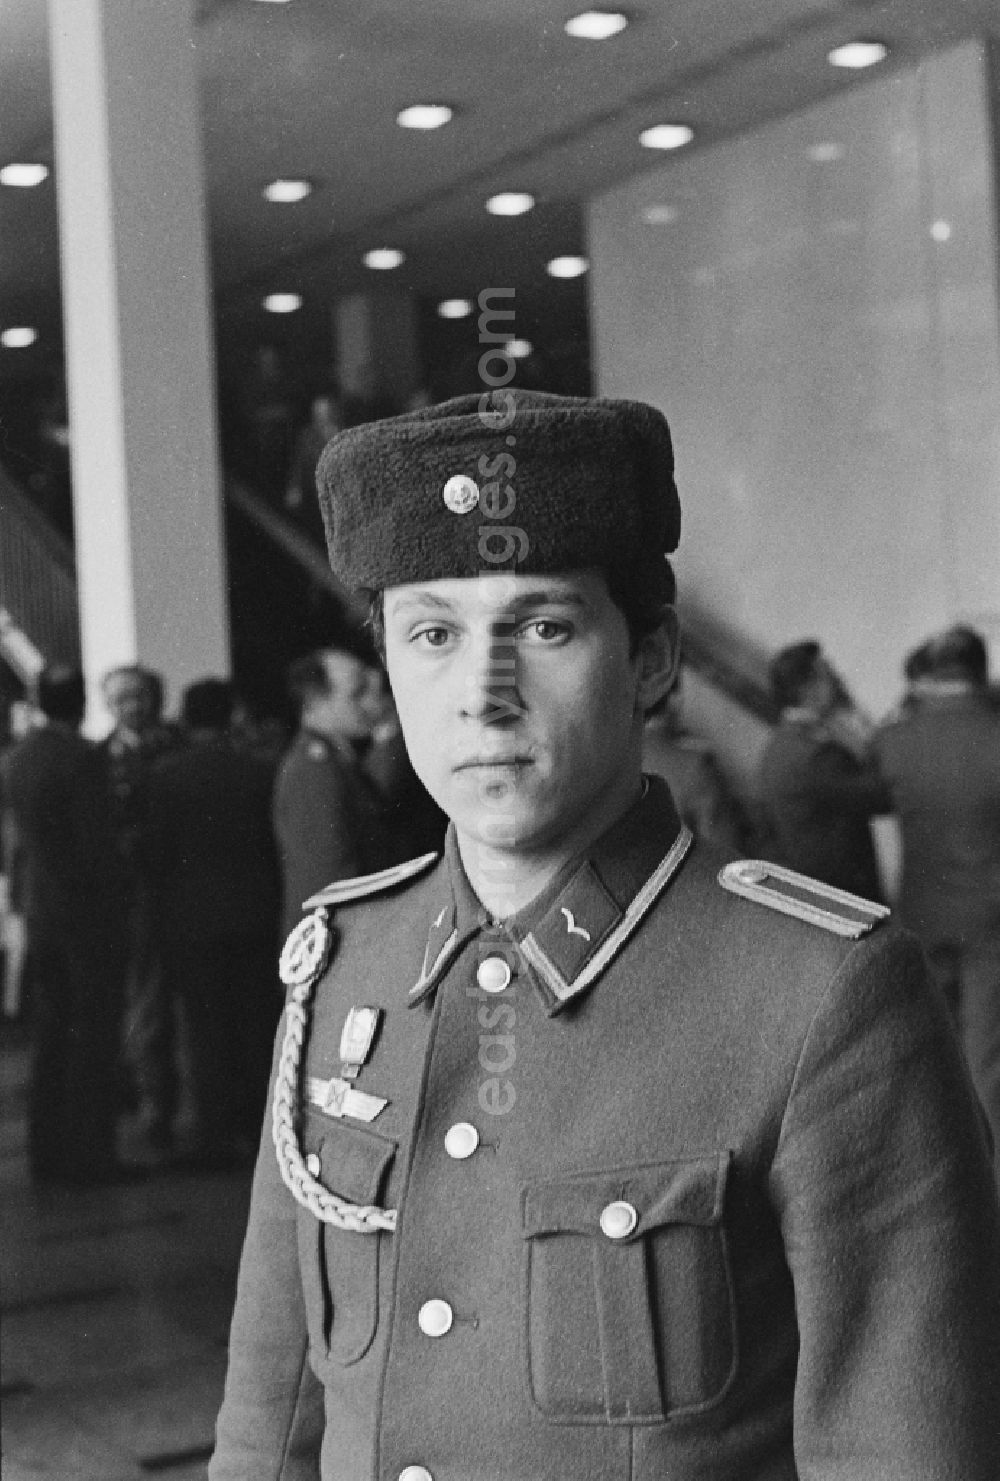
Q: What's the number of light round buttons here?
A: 6